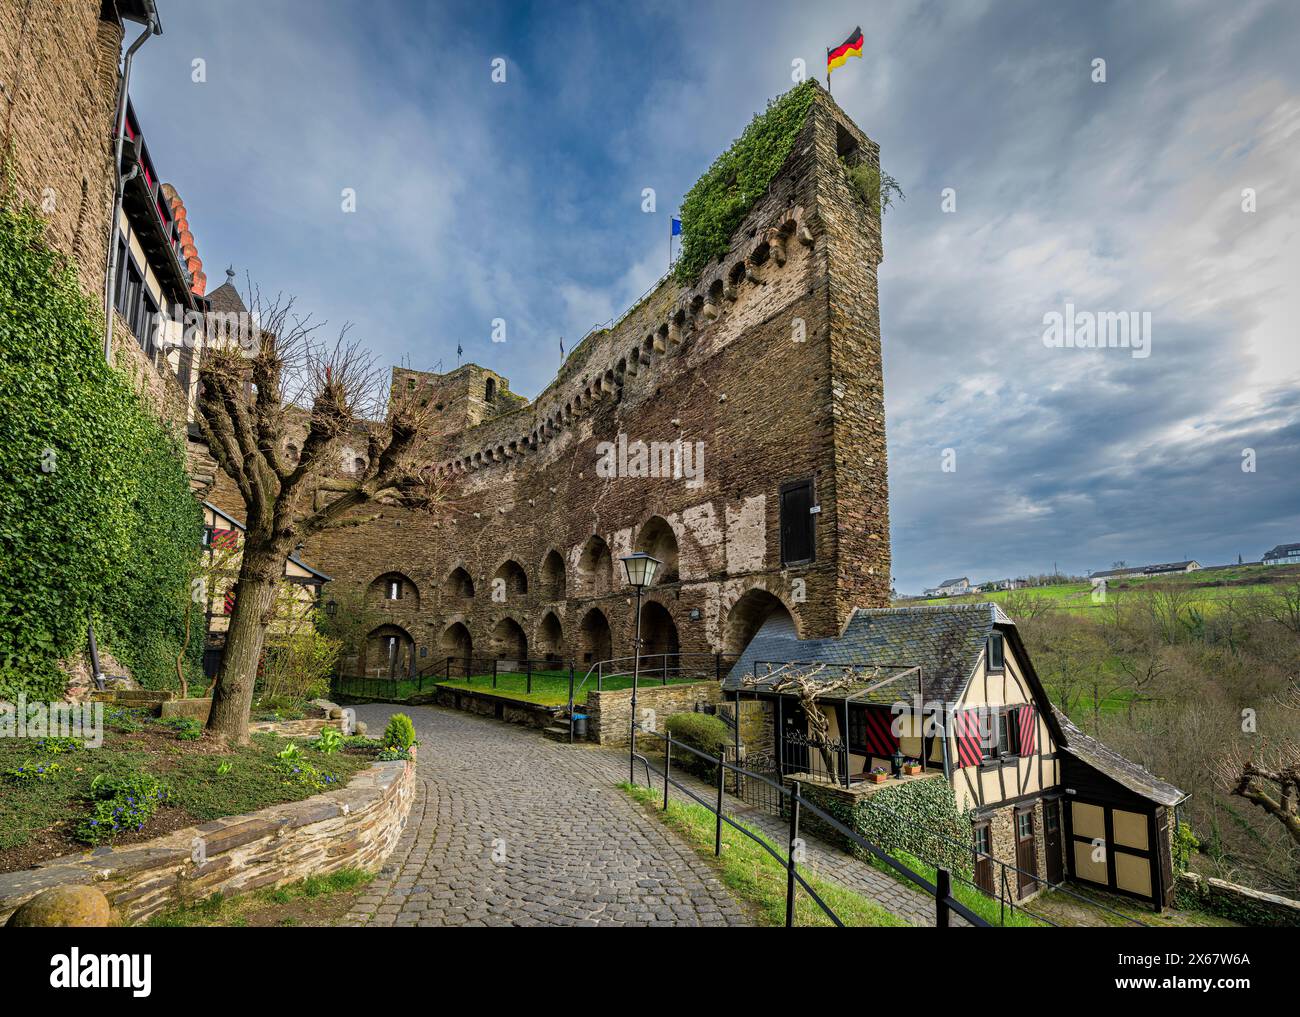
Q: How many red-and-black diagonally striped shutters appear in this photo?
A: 5